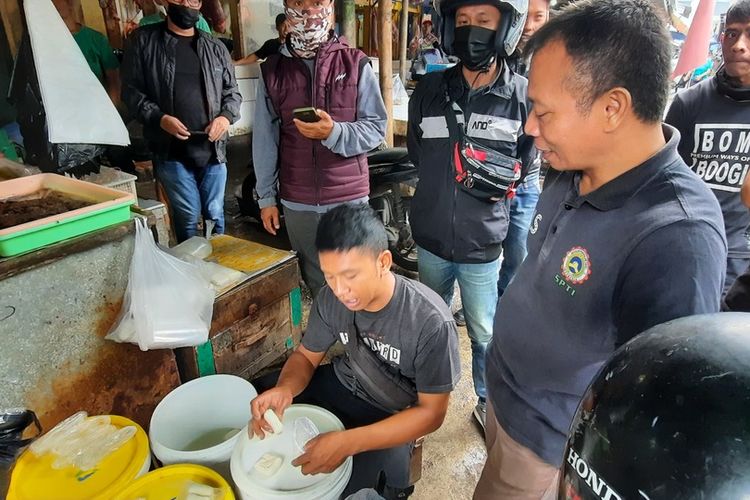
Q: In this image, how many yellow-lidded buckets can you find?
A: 2